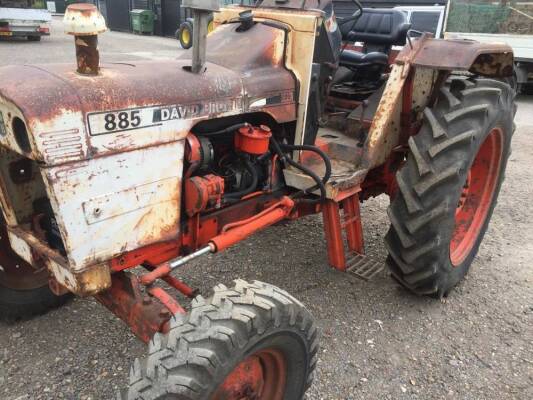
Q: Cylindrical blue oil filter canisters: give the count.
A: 0